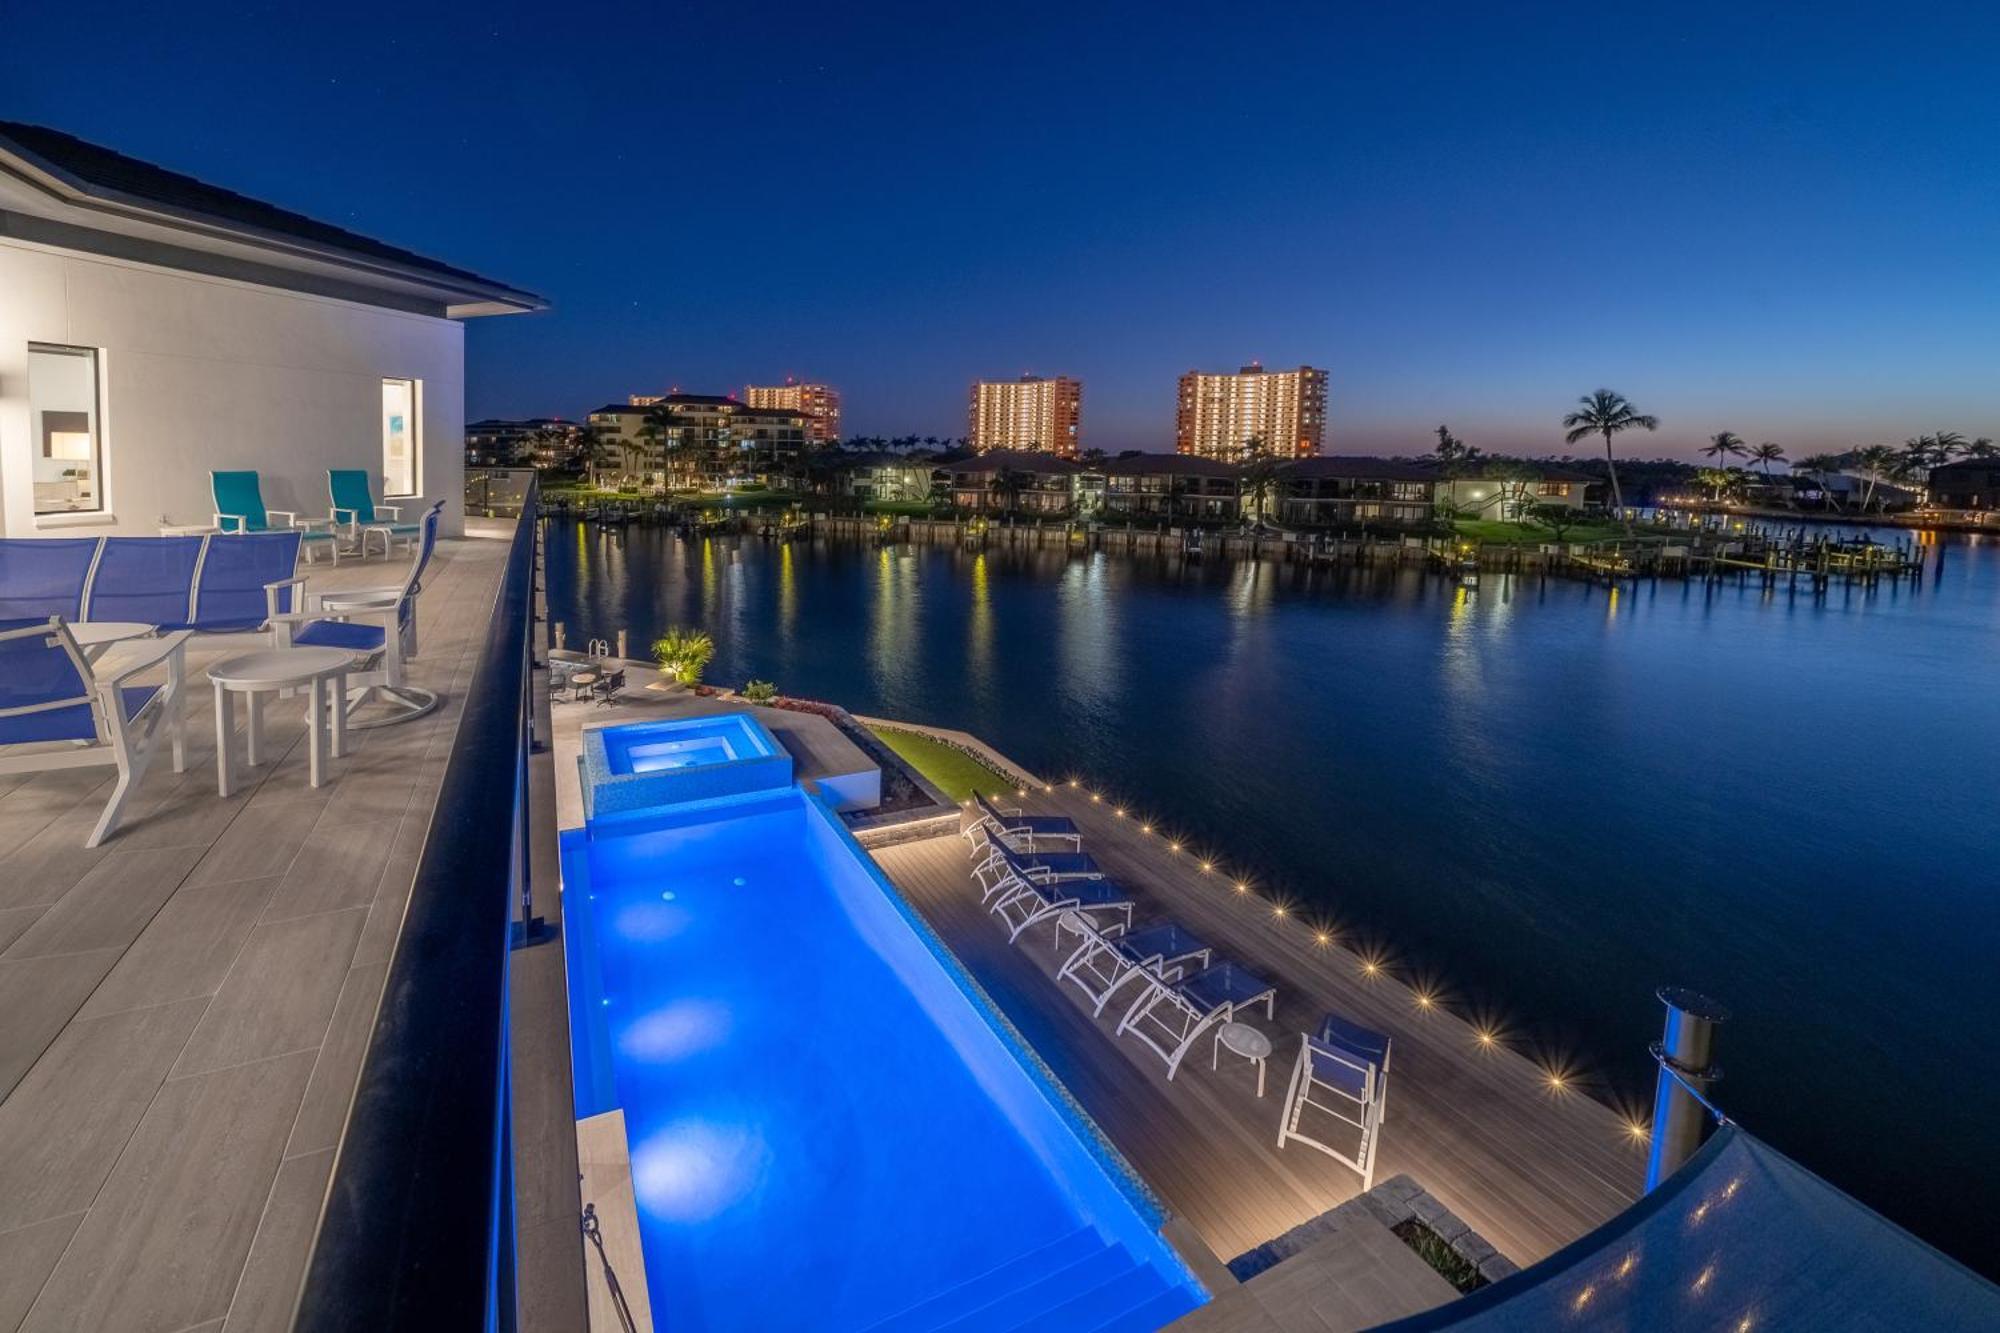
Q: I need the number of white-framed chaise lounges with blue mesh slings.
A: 6